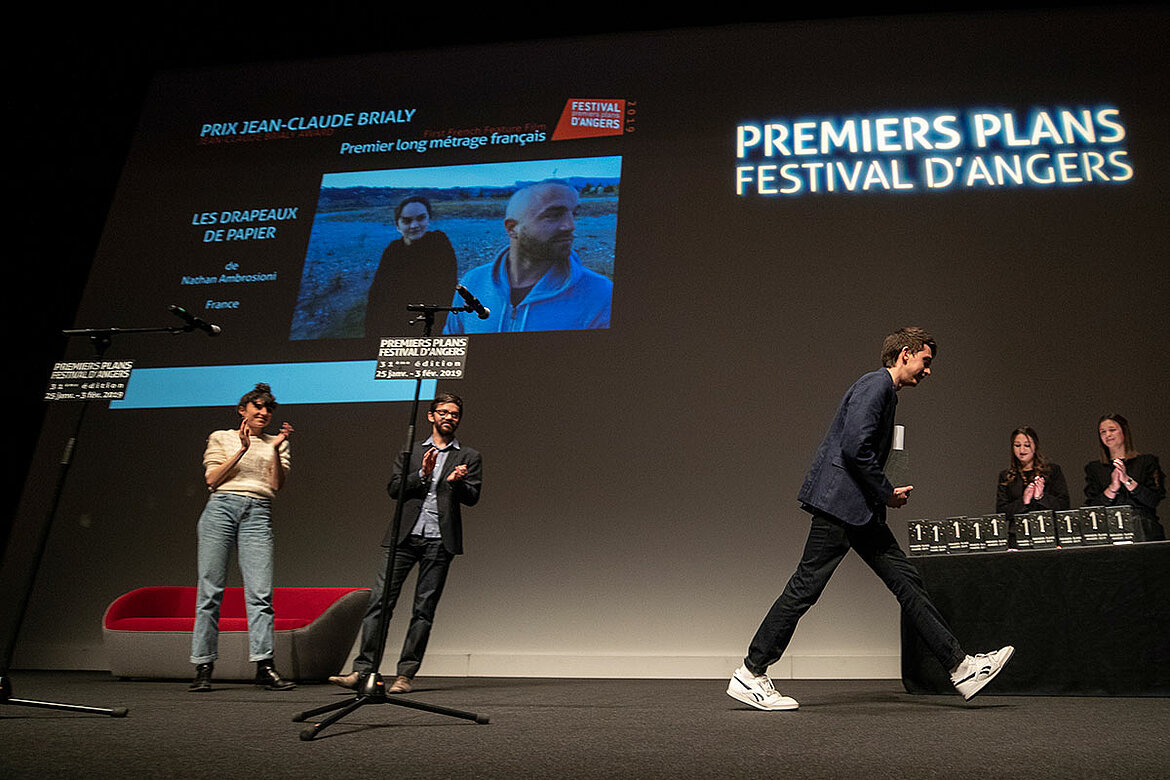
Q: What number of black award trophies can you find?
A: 10